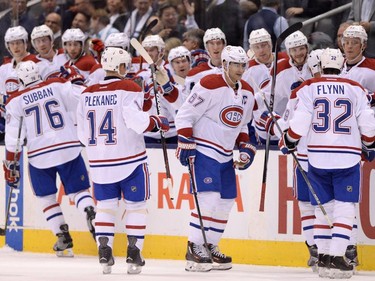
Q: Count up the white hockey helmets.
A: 15